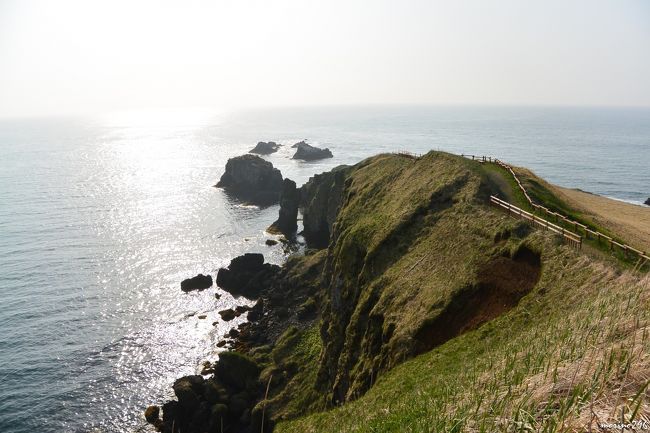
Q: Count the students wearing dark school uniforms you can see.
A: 0